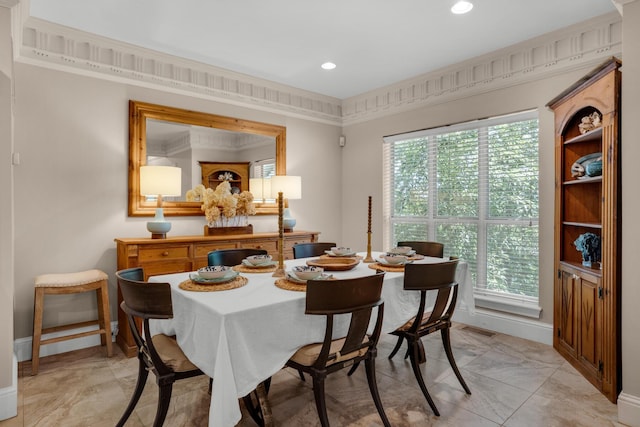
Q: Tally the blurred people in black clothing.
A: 0